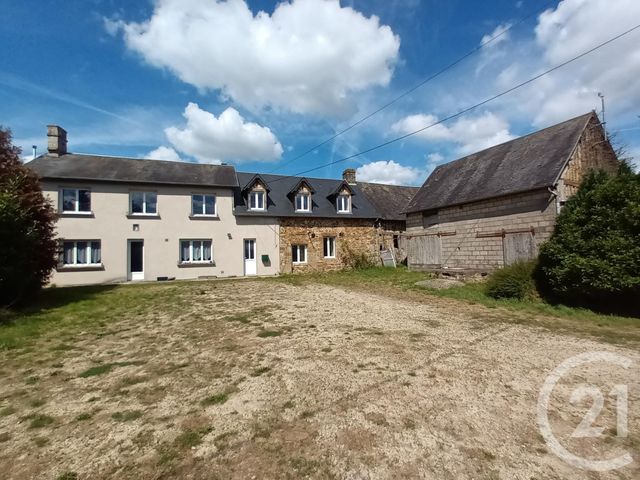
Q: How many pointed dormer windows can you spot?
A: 3